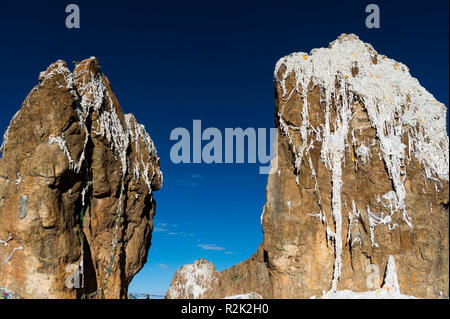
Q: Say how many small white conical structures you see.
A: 1